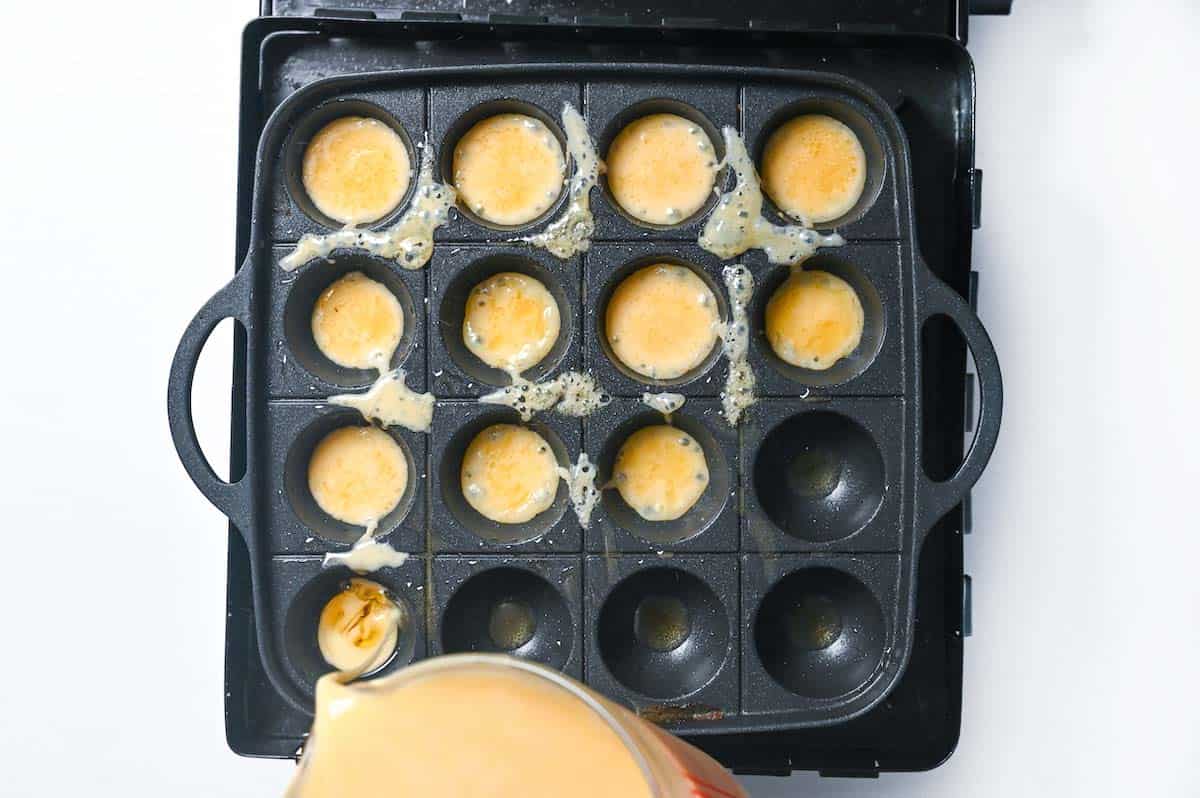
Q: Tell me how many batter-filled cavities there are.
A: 12